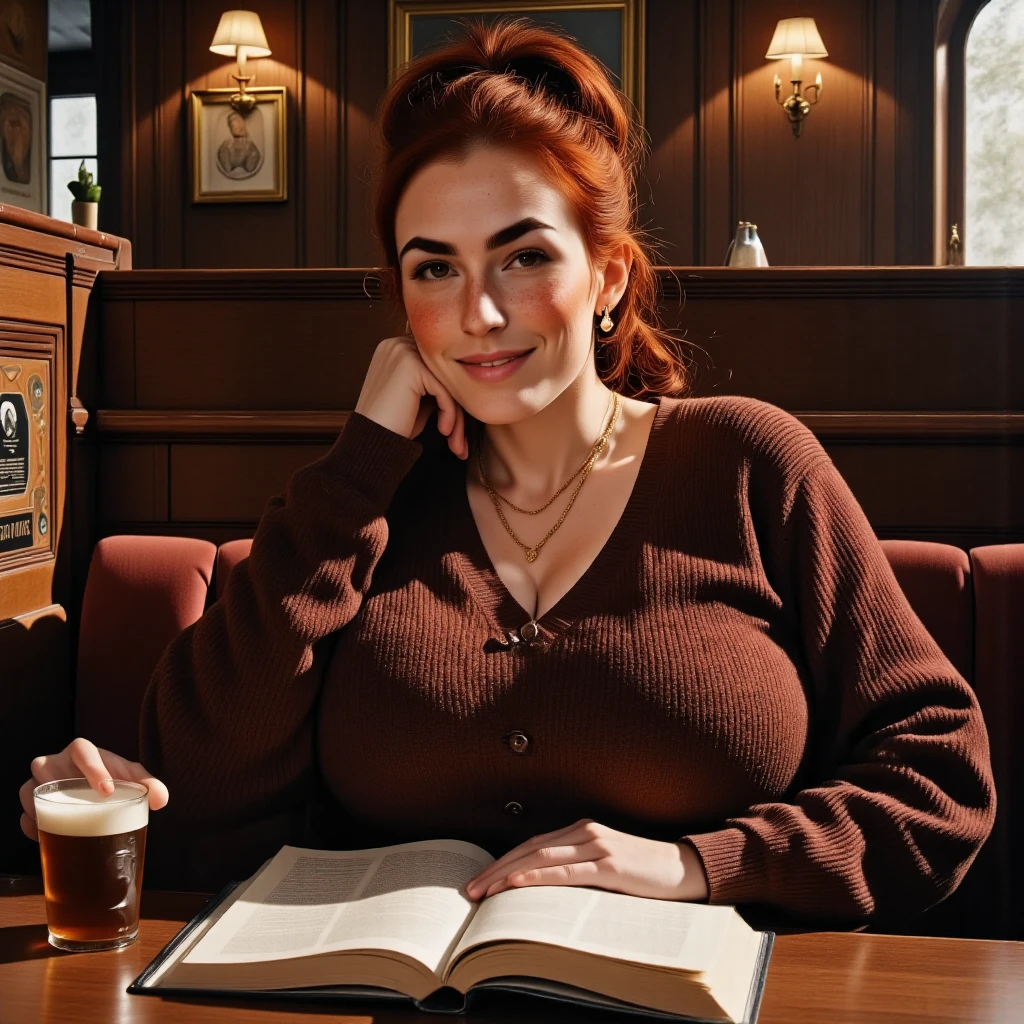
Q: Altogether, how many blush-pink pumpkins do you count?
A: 0